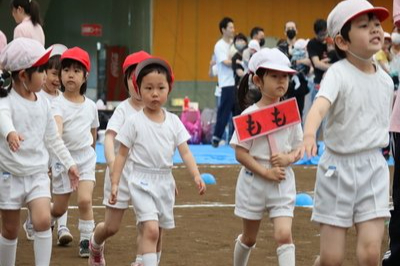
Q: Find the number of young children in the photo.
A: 7